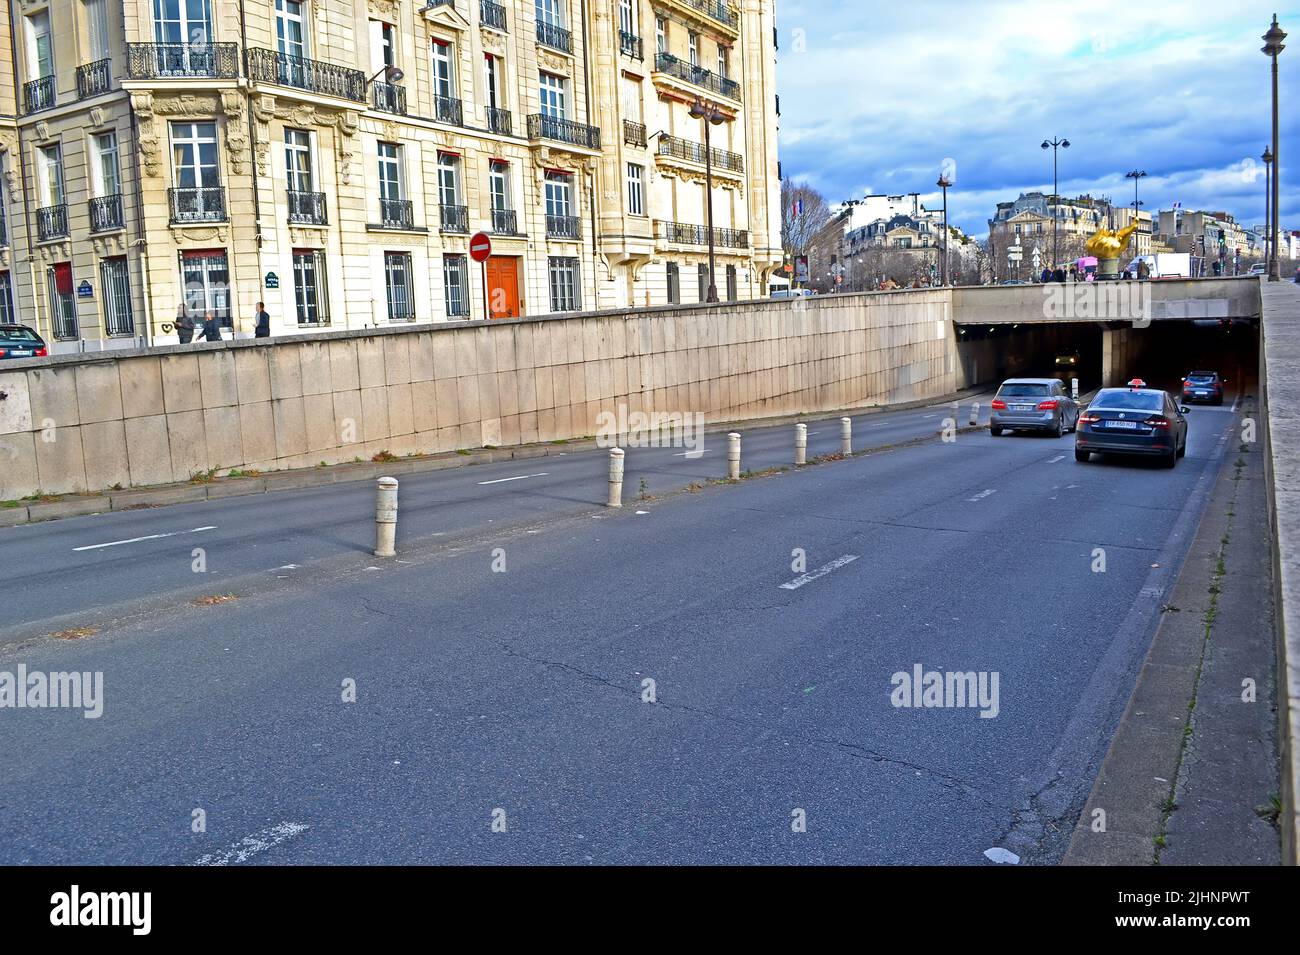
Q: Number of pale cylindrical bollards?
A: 8